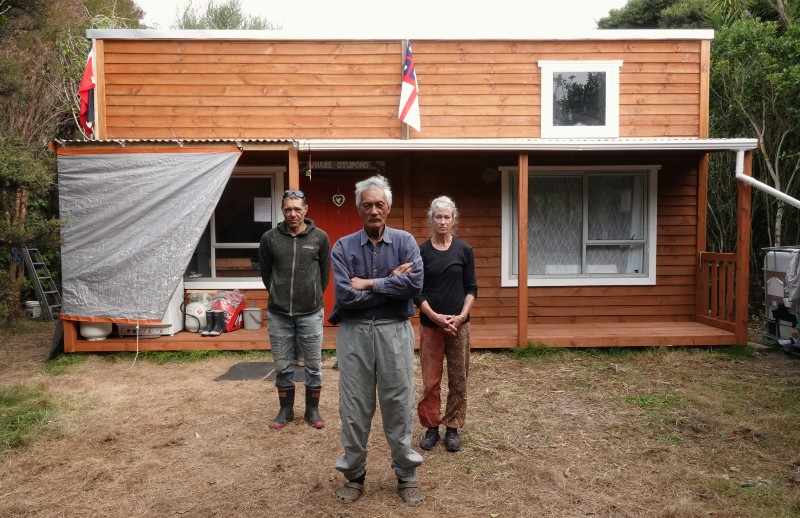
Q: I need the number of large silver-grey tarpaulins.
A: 1